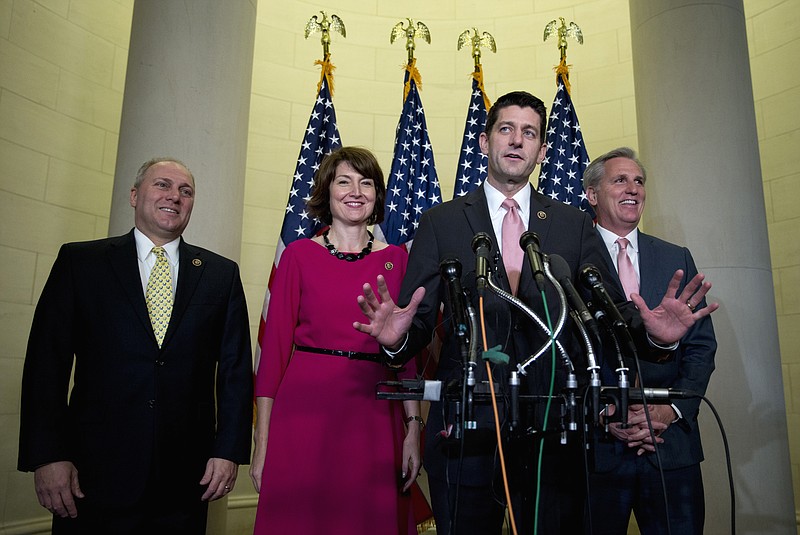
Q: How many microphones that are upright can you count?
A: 5